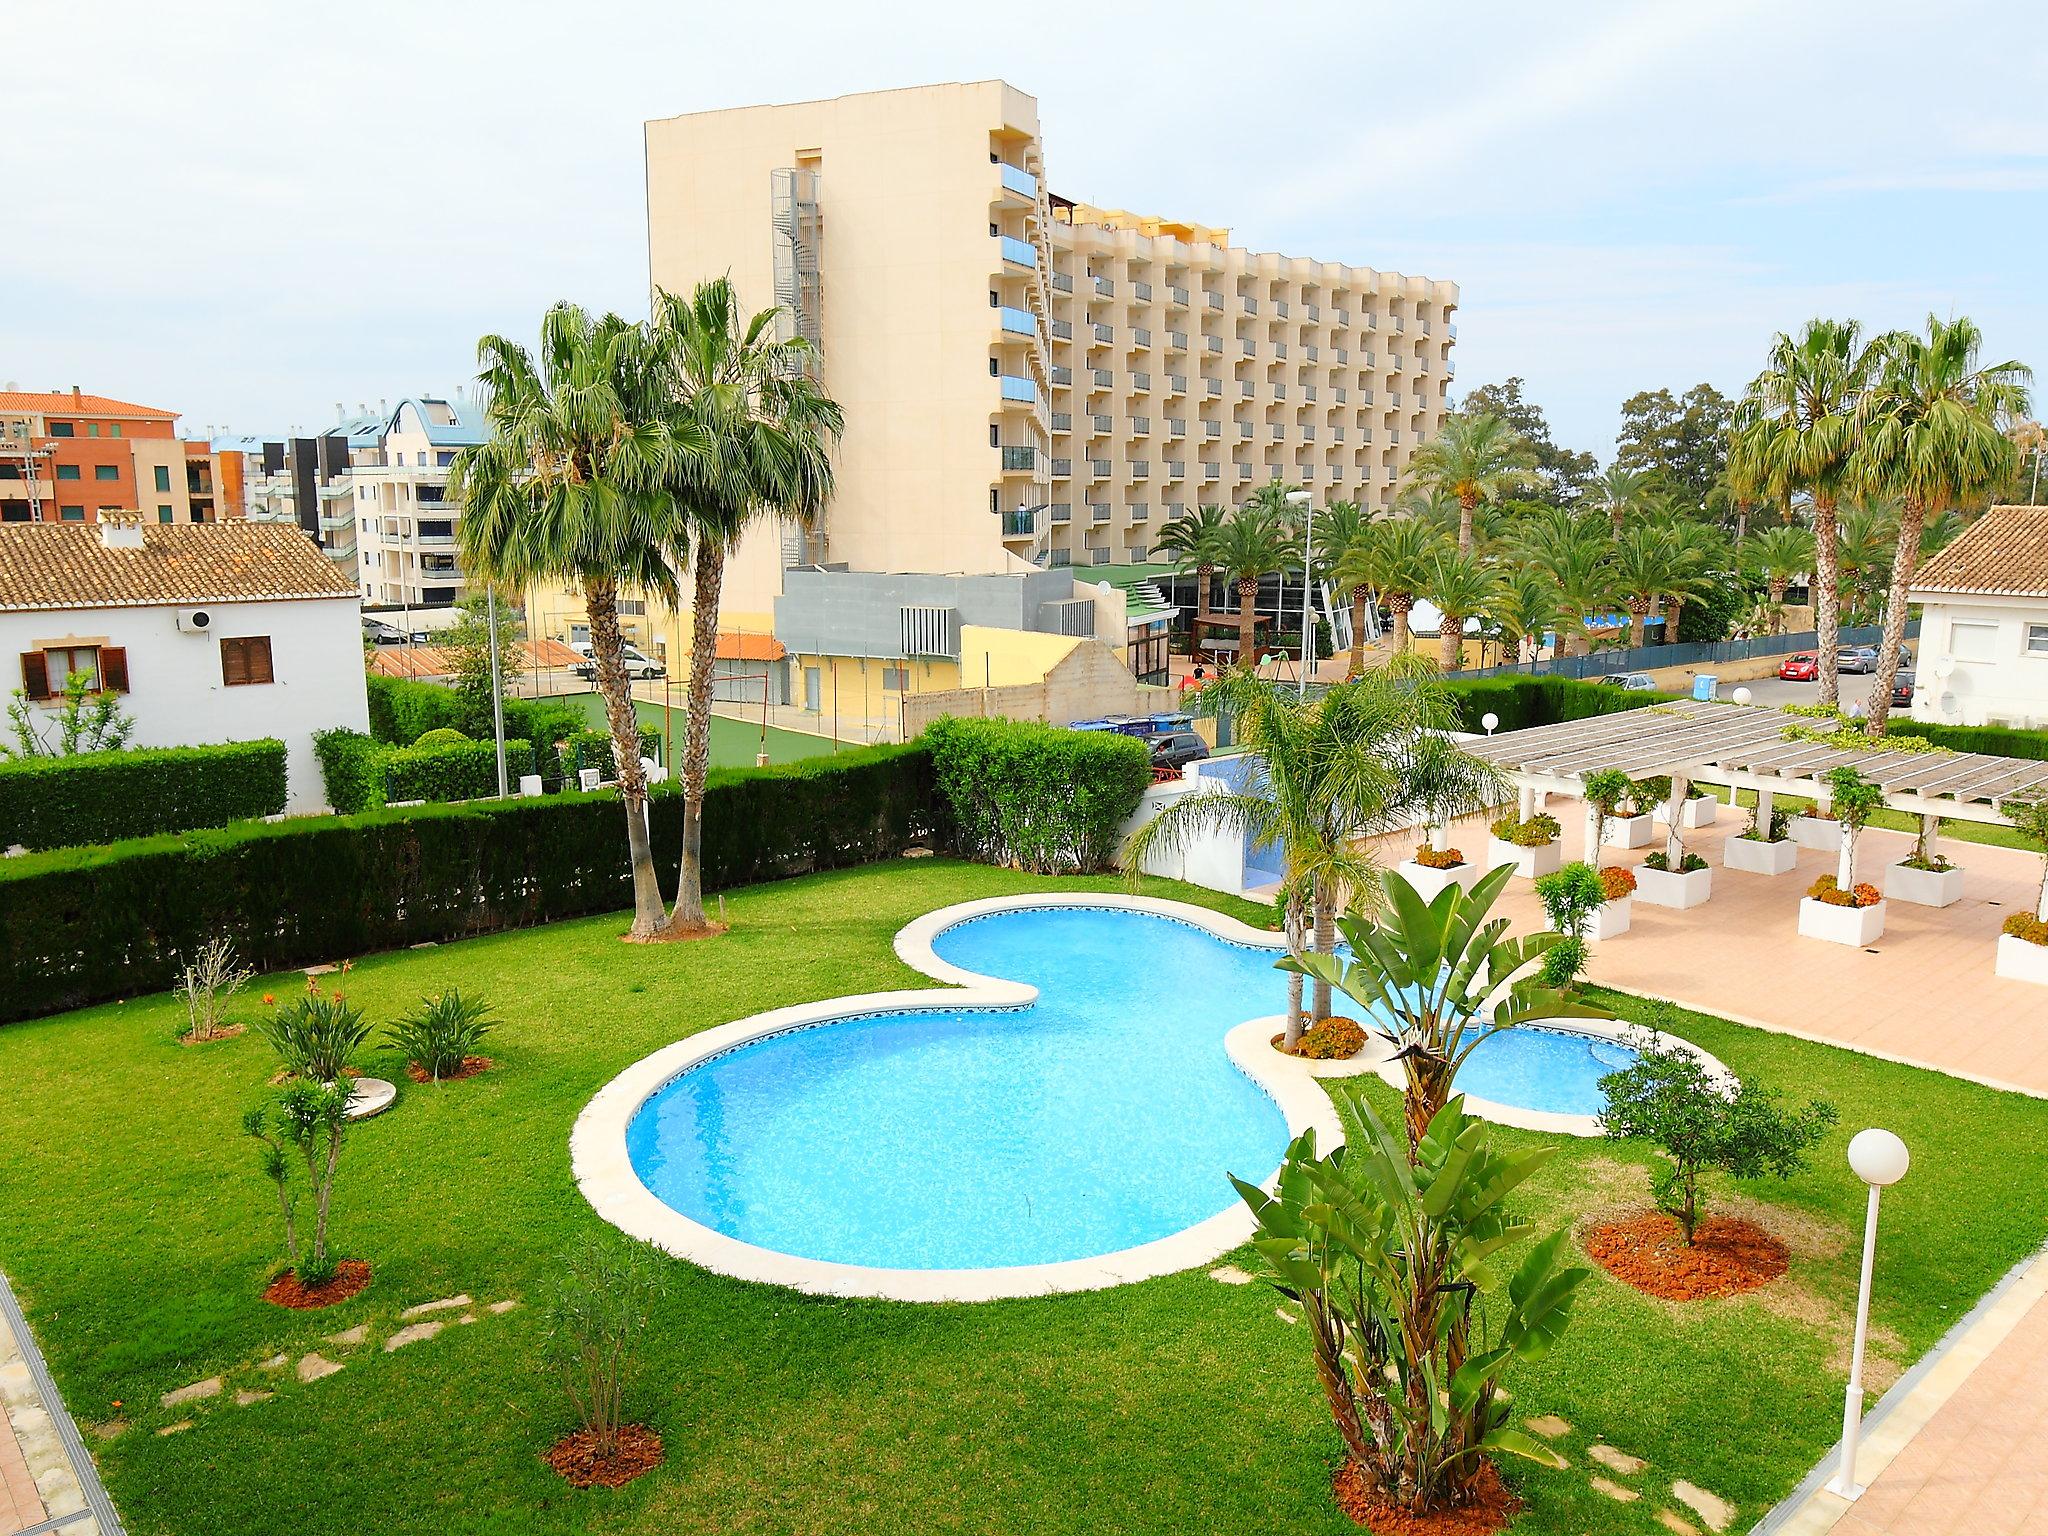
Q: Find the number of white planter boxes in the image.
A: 11